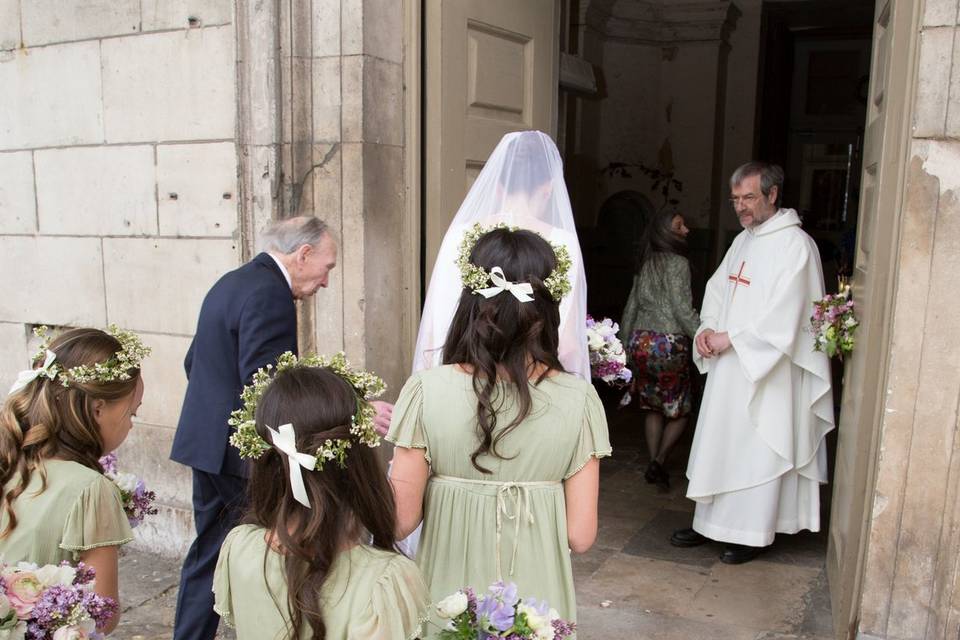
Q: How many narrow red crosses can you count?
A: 1